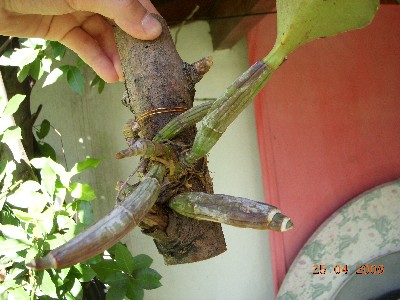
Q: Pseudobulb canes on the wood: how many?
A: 4